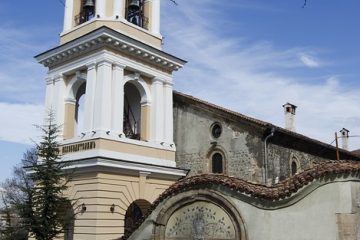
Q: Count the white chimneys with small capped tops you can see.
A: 2